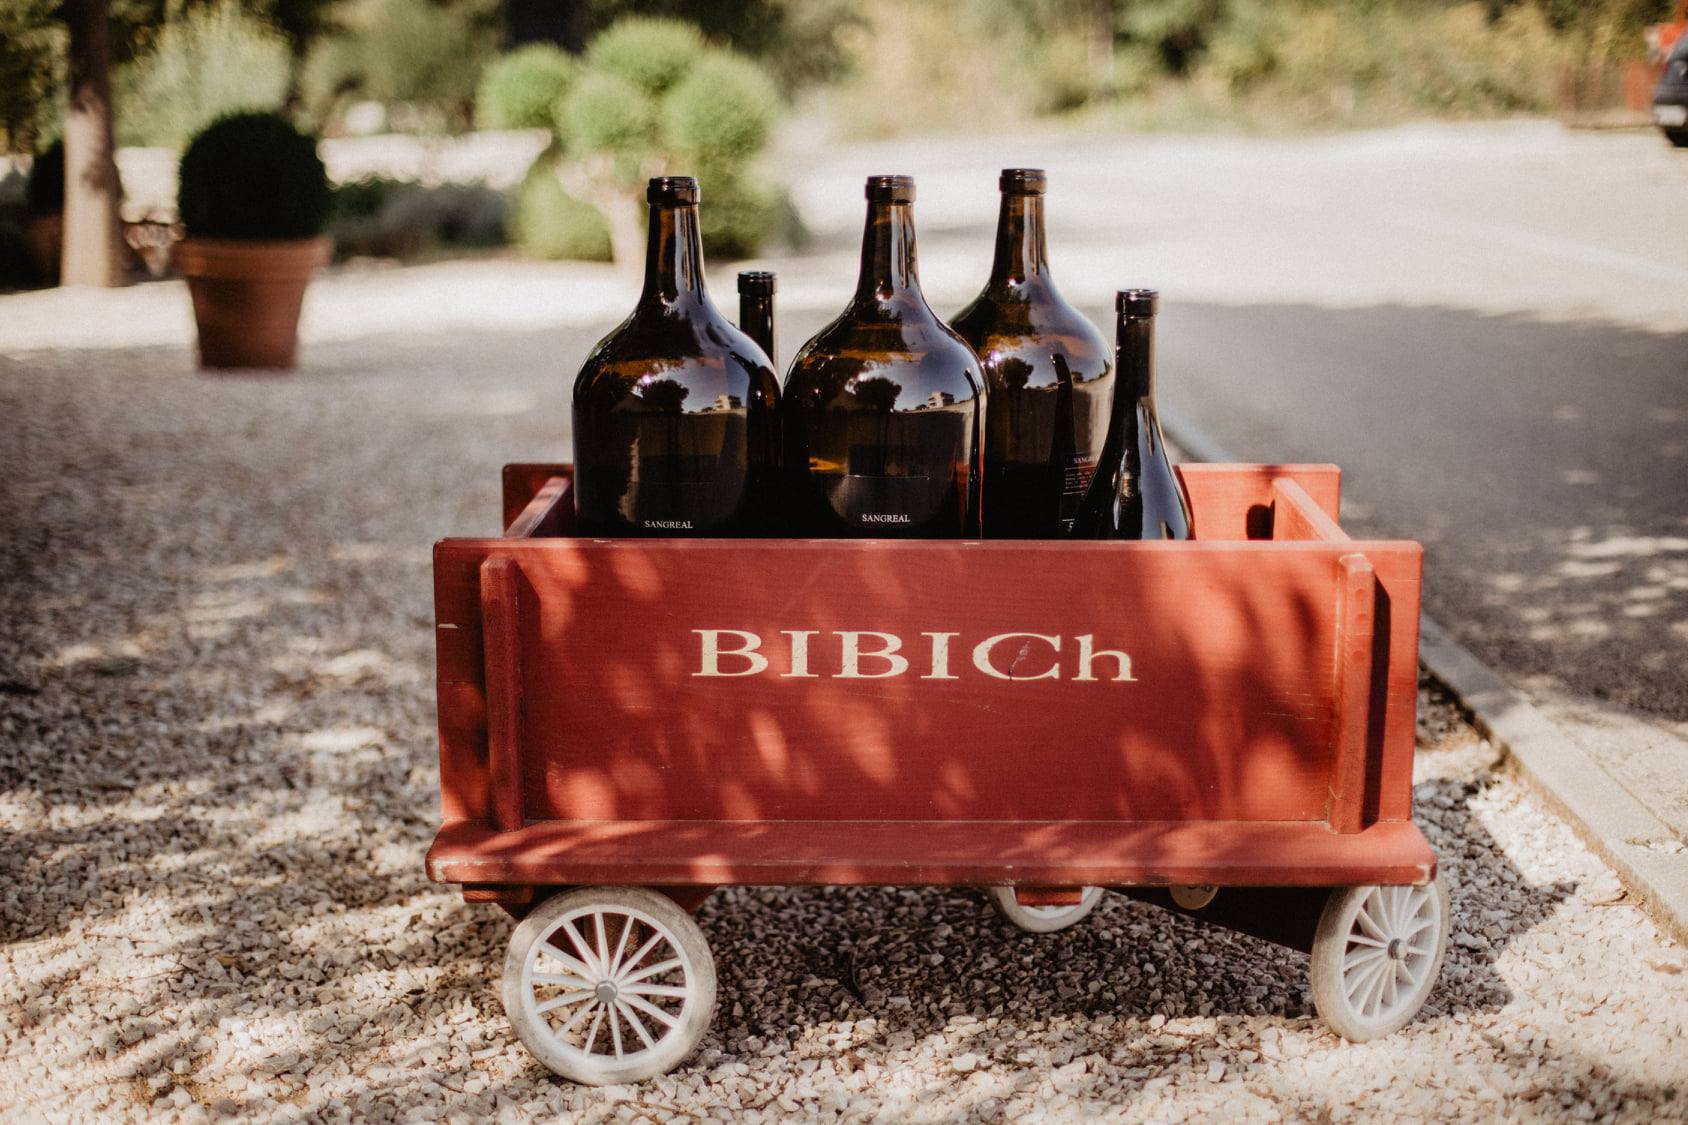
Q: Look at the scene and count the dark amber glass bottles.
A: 5